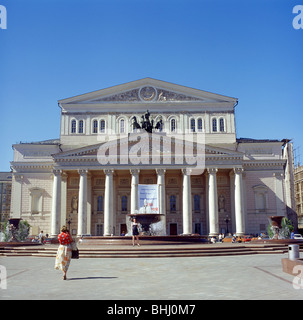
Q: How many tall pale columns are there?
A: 8